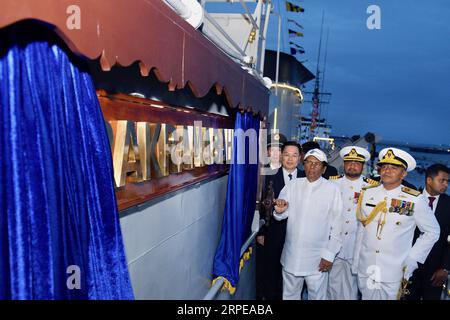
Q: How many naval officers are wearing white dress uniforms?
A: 2